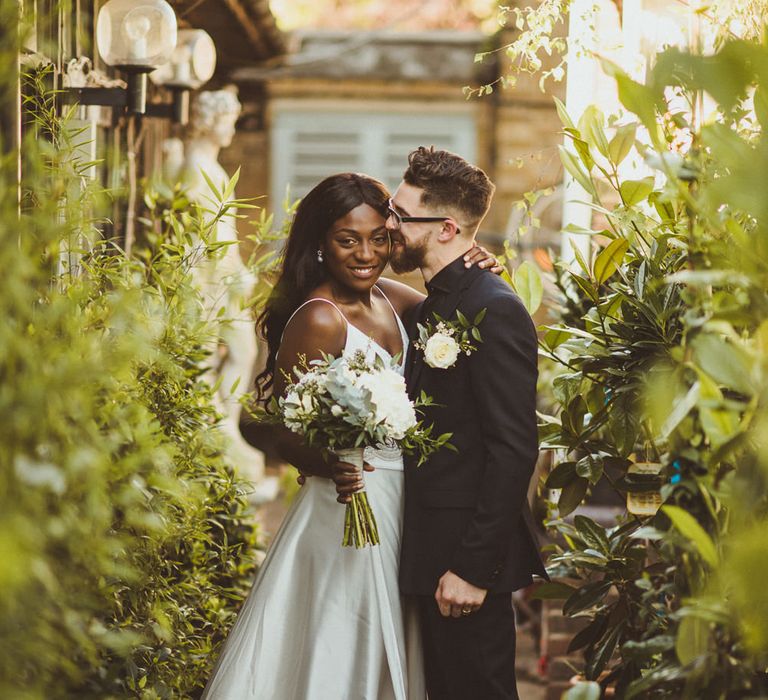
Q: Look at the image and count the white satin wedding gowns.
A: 1